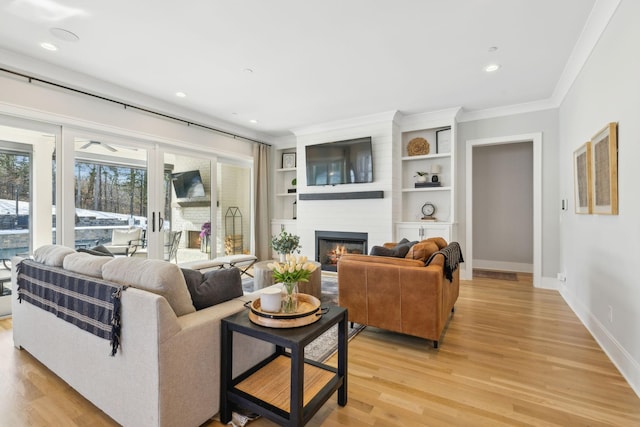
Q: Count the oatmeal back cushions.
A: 3